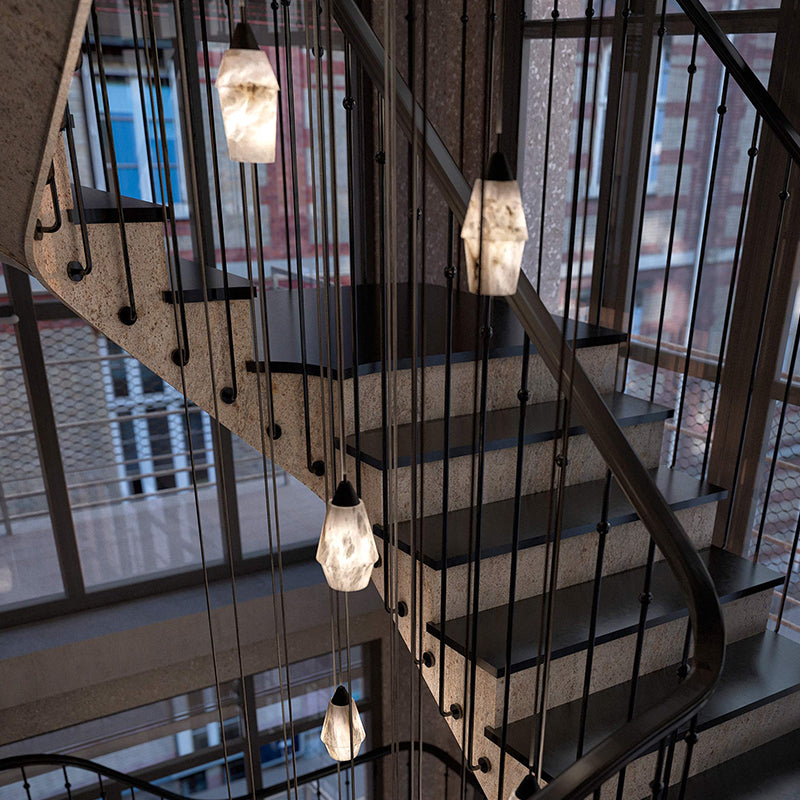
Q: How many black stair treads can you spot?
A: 8